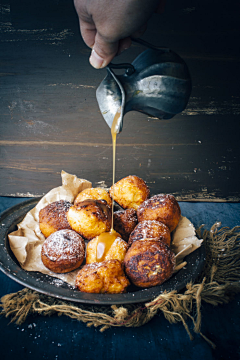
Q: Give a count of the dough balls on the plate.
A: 11